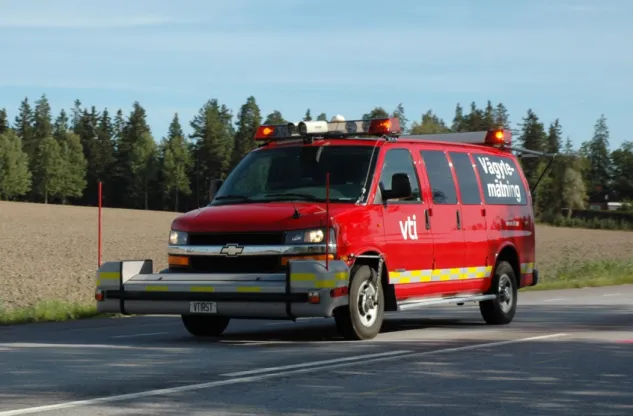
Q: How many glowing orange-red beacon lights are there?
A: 3